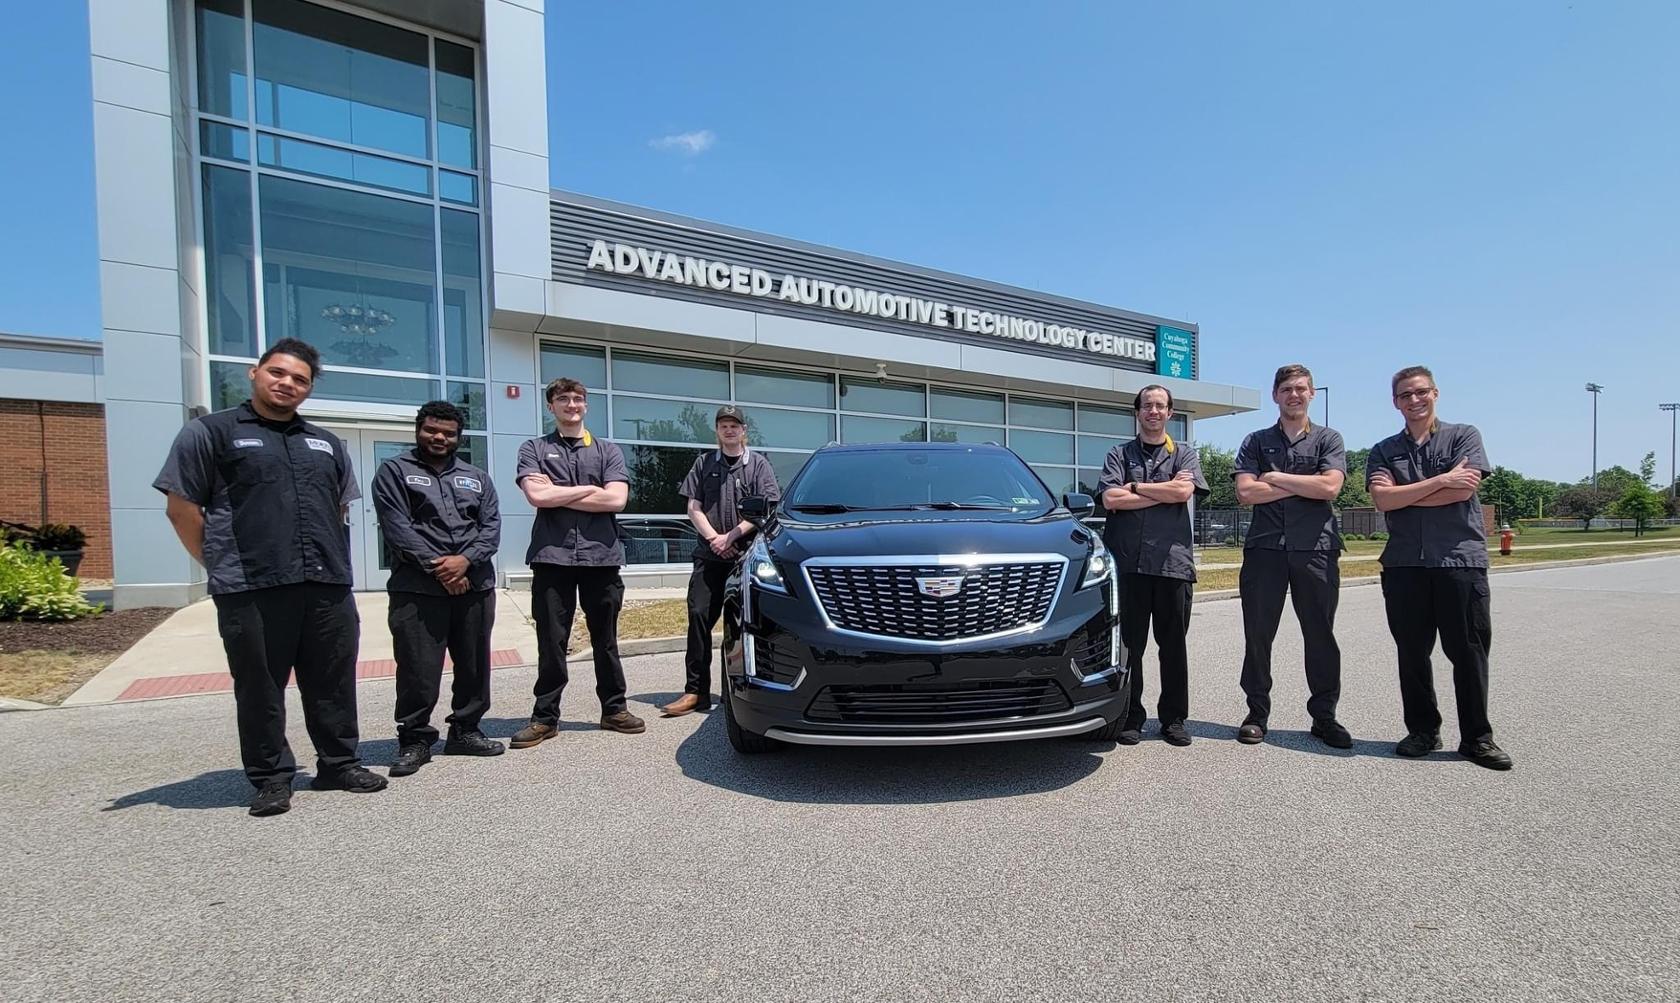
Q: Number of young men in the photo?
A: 7